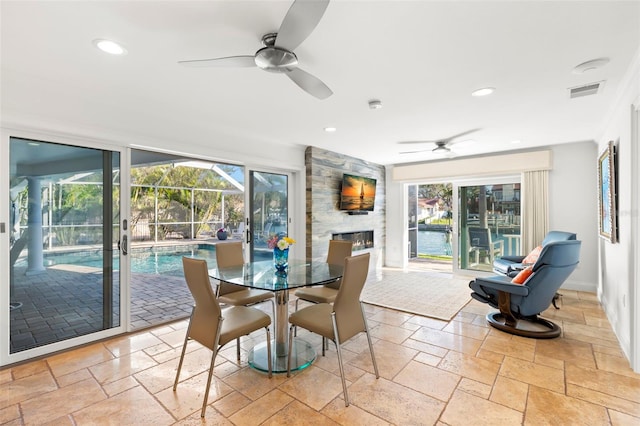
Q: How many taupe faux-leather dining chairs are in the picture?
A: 4